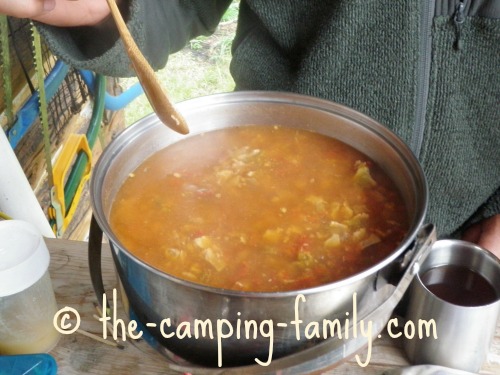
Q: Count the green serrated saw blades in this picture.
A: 2